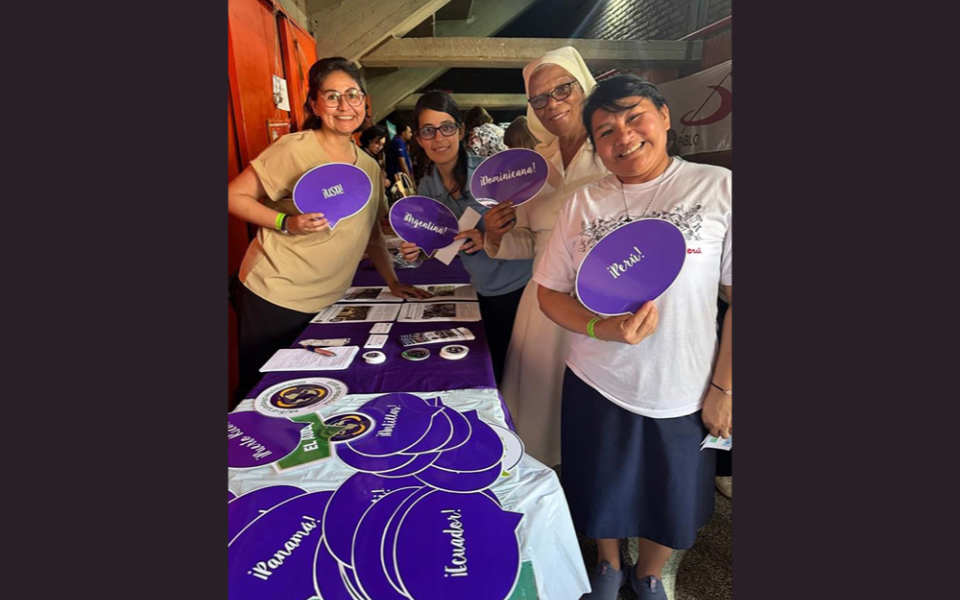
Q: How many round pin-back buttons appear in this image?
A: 3